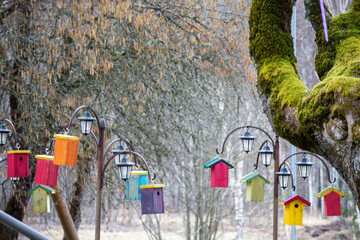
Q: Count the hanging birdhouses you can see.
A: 10